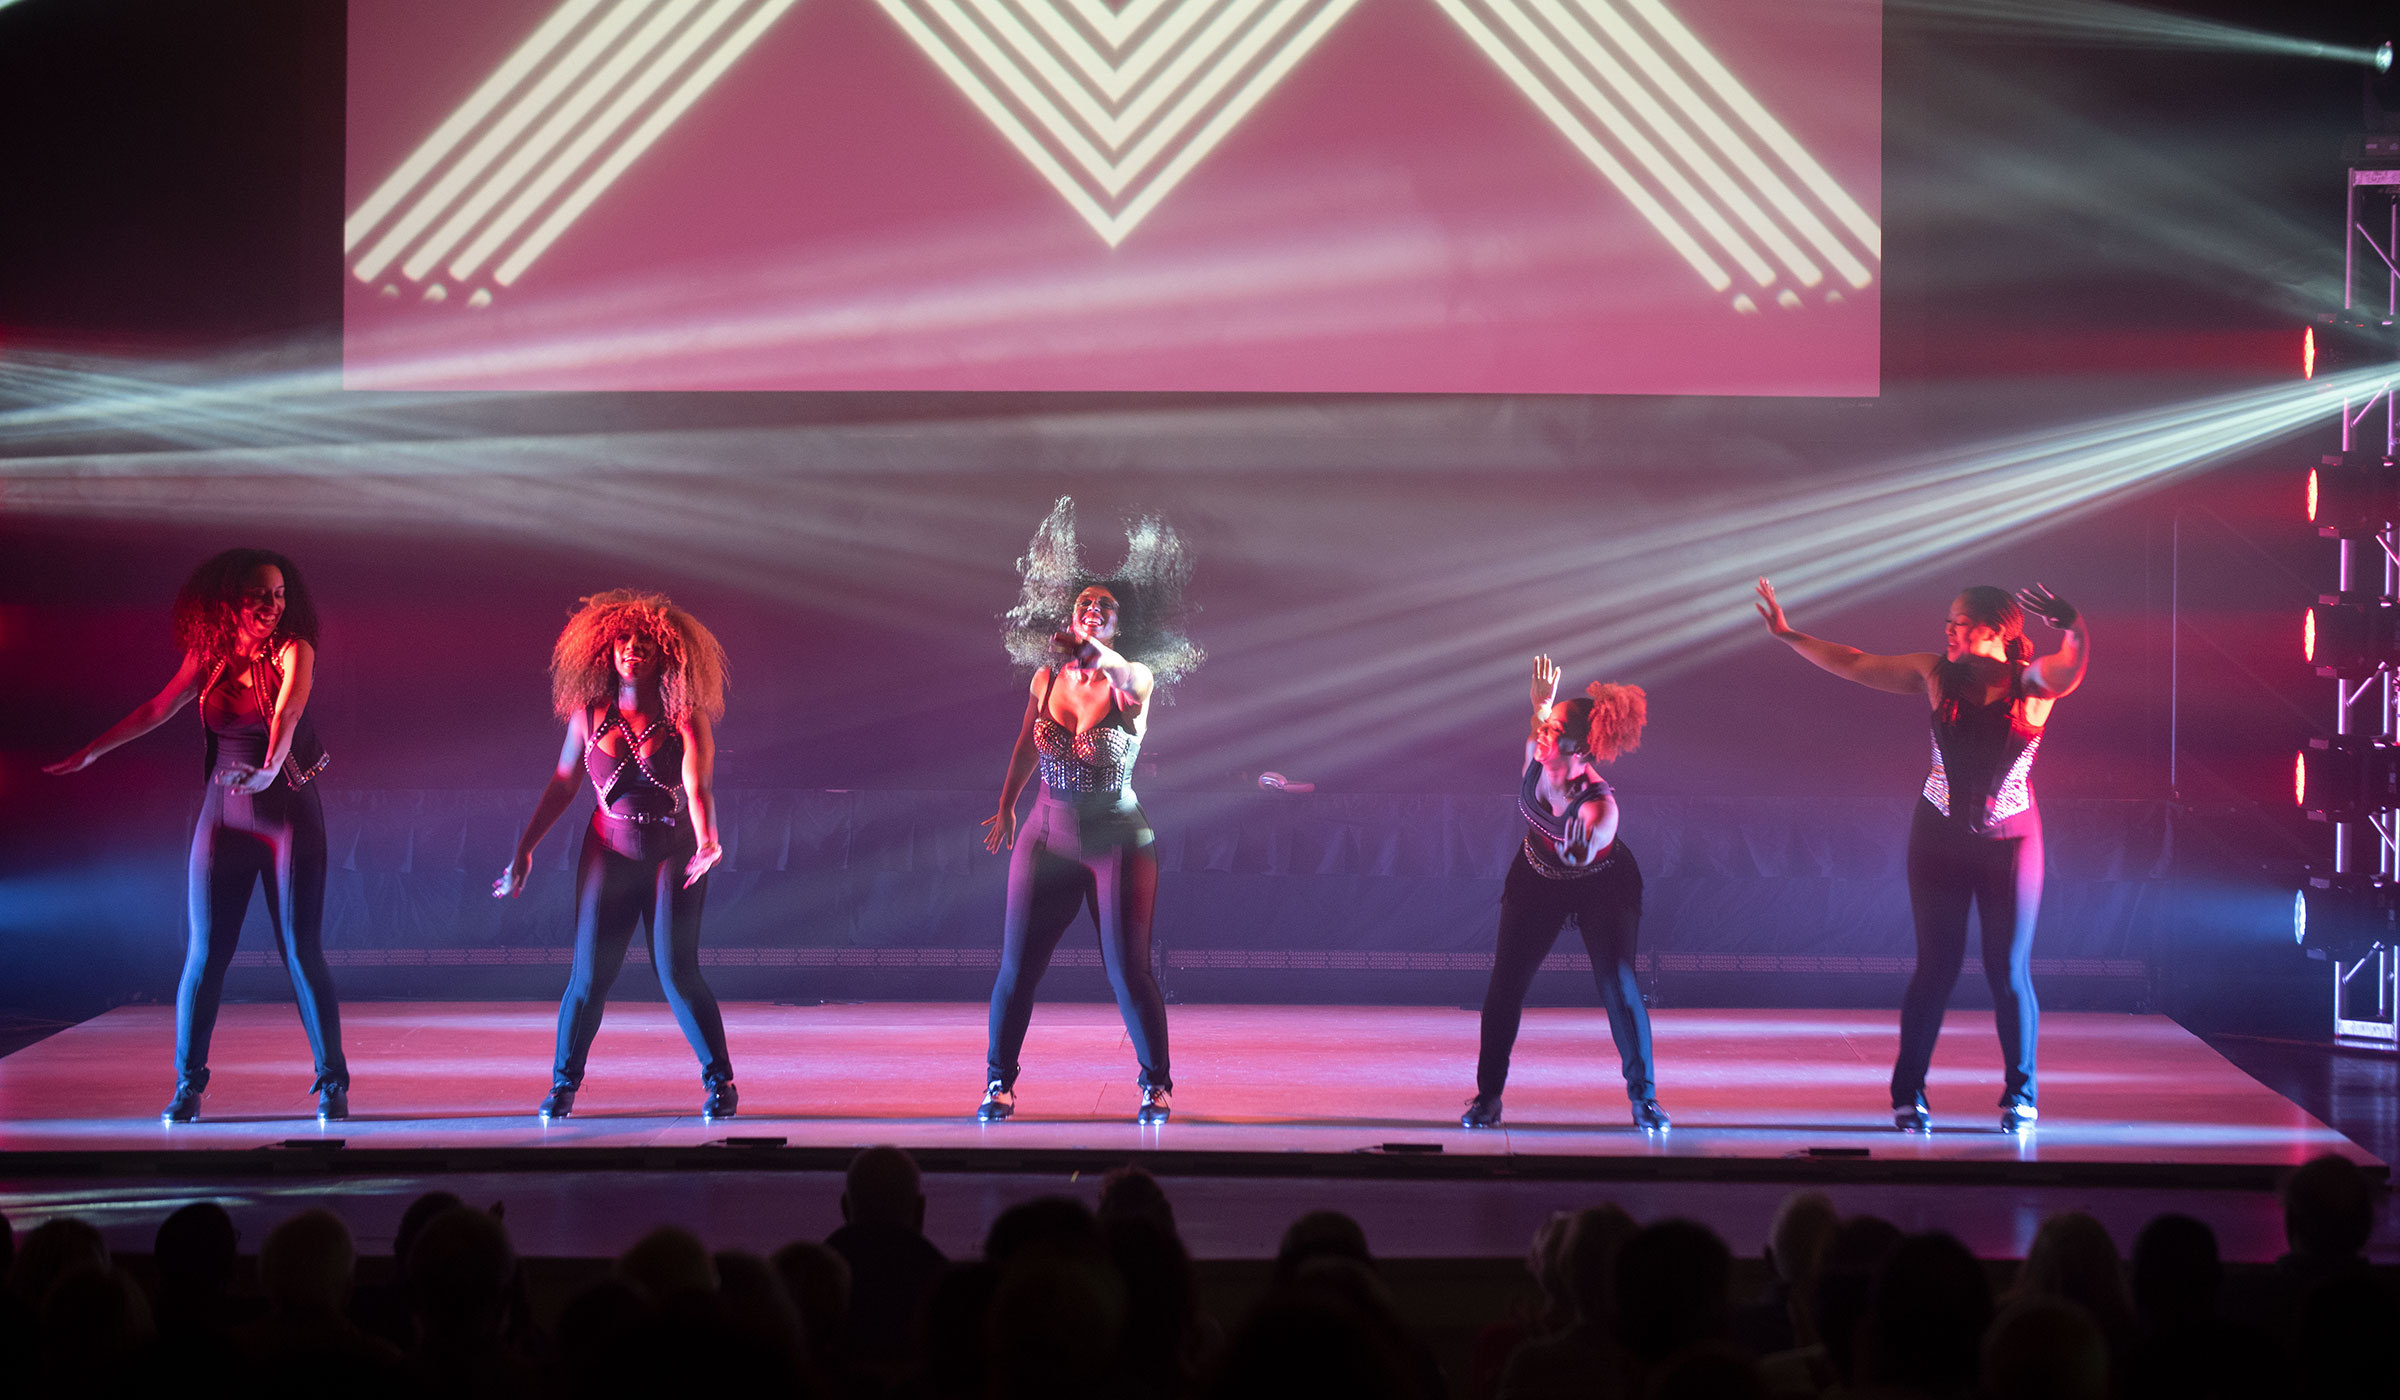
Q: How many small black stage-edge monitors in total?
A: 4